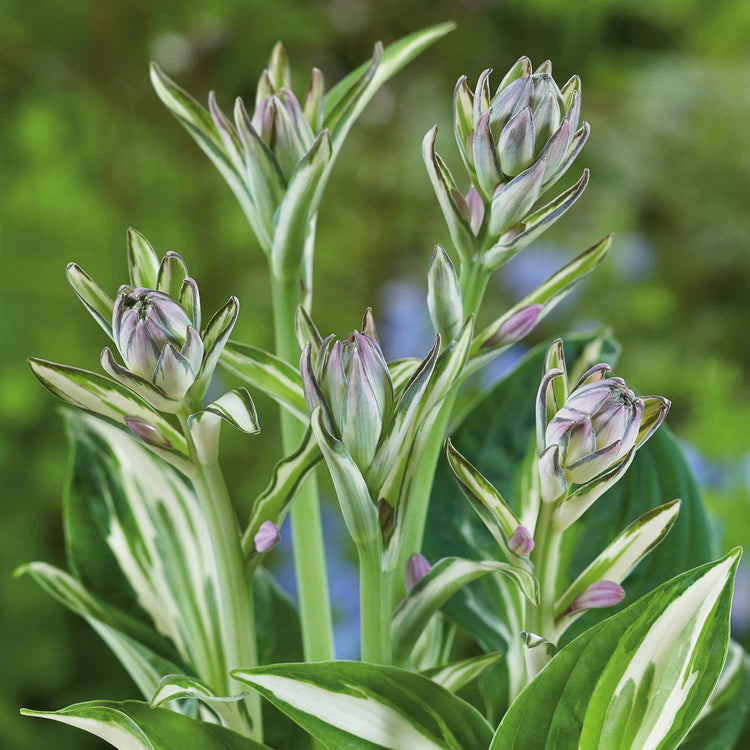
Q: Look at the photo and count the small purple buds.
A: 7